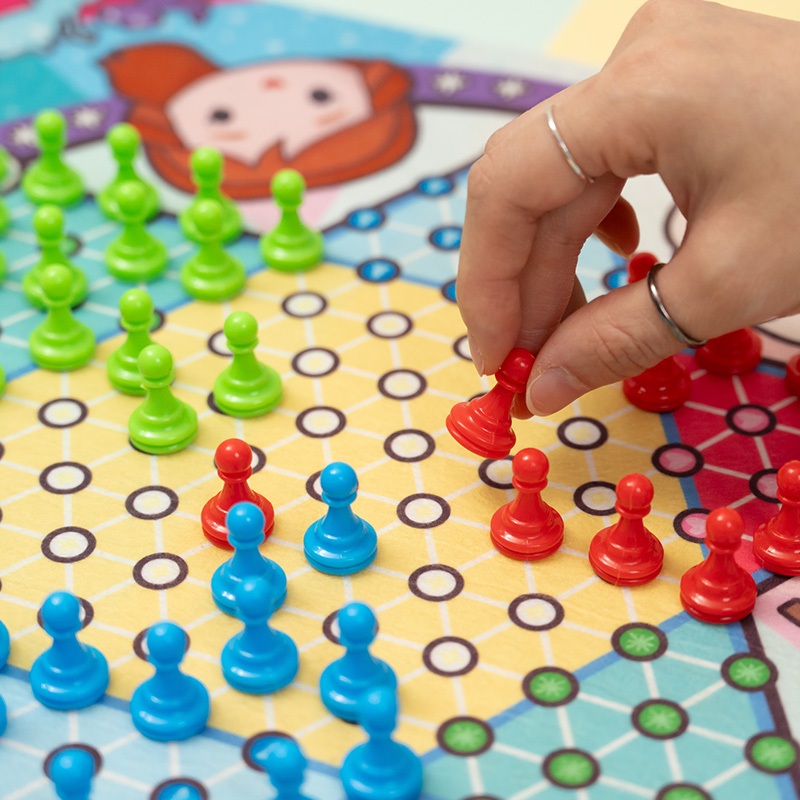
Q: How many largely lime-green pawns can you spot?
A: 11